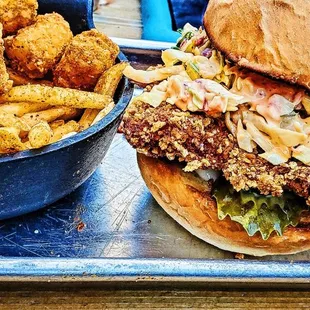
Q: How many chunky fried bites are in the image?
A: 4